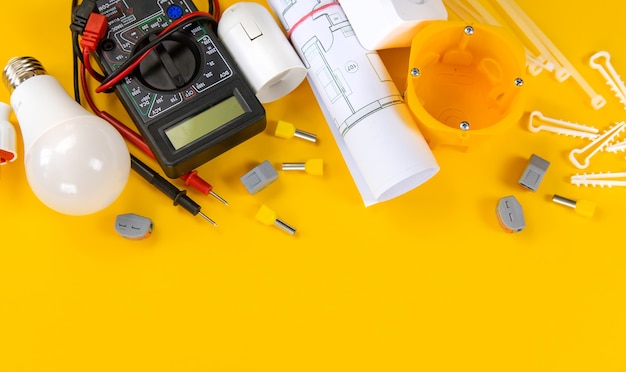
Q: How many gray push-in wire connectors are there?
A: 4